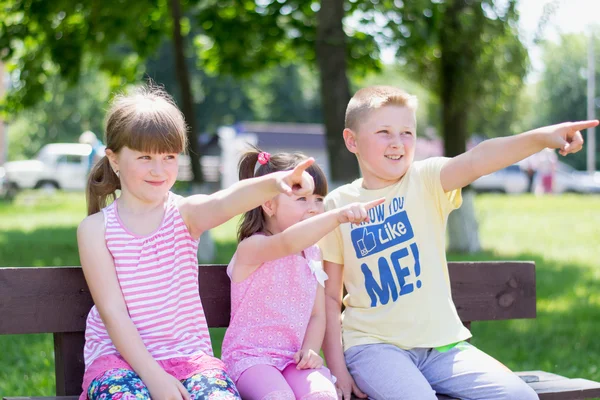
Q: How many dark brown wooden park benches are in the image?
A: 1